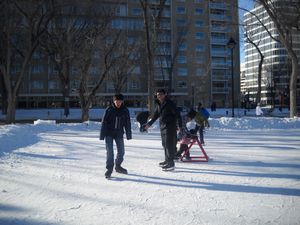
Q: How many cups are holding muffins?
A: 0